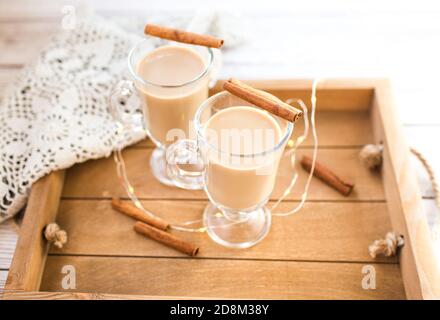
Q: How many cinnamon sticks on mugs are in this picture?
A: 2